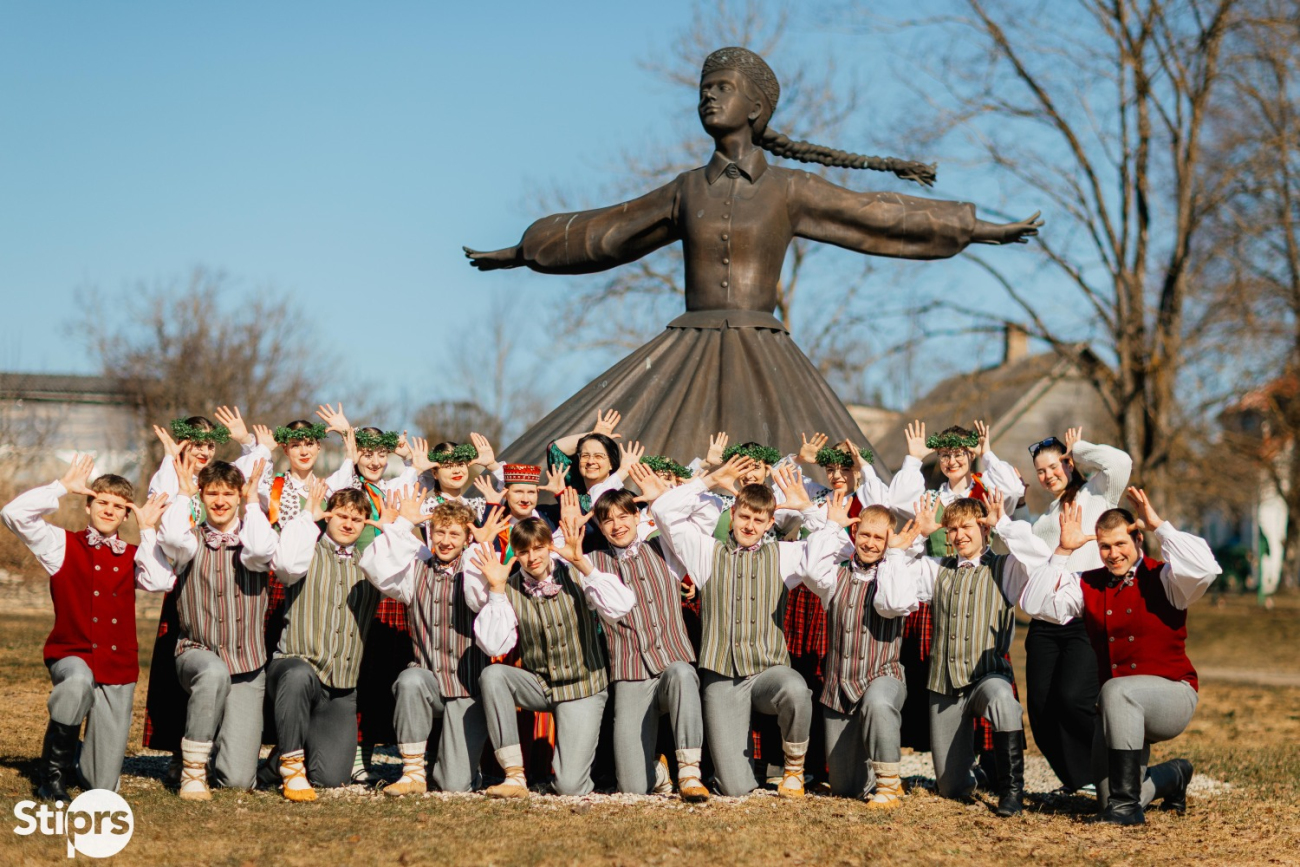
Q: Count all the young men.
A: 10